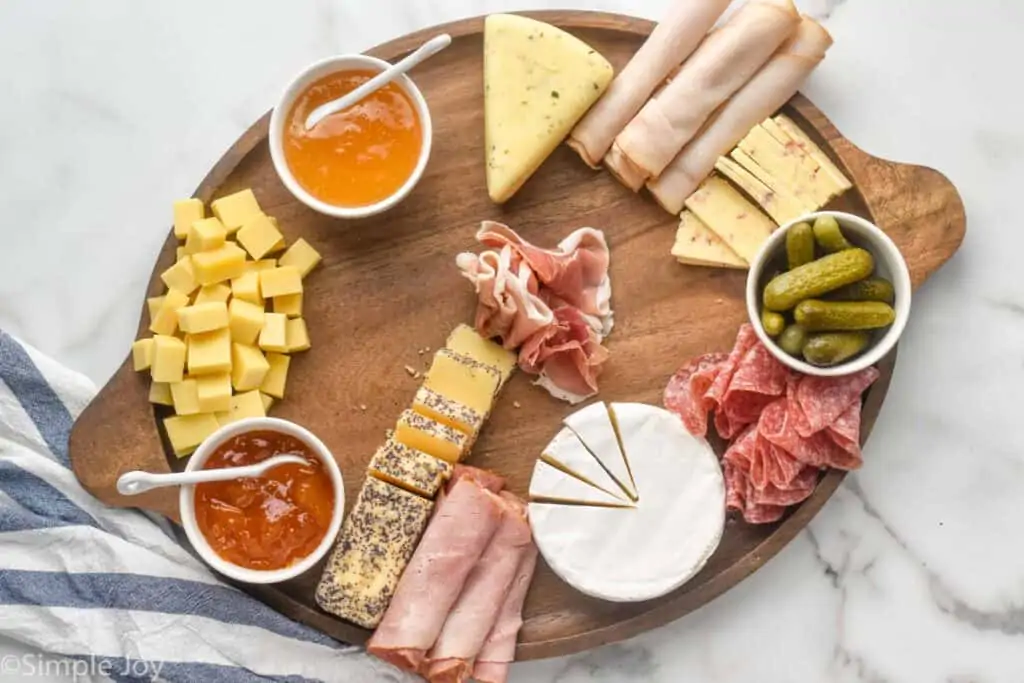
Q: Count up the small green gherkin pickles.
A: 8